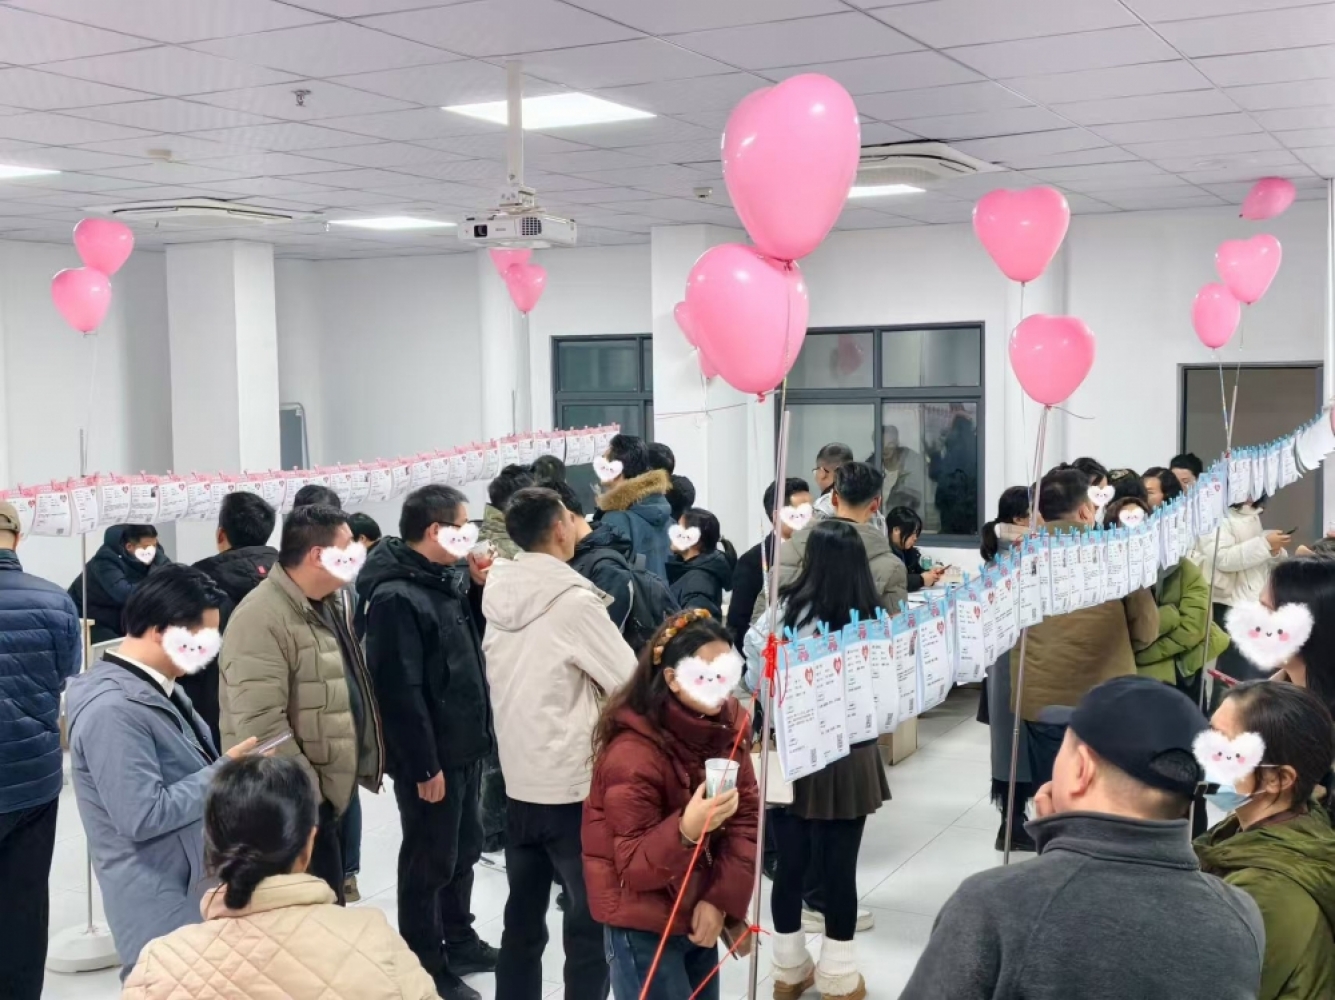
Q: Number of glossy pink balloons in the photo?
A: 13